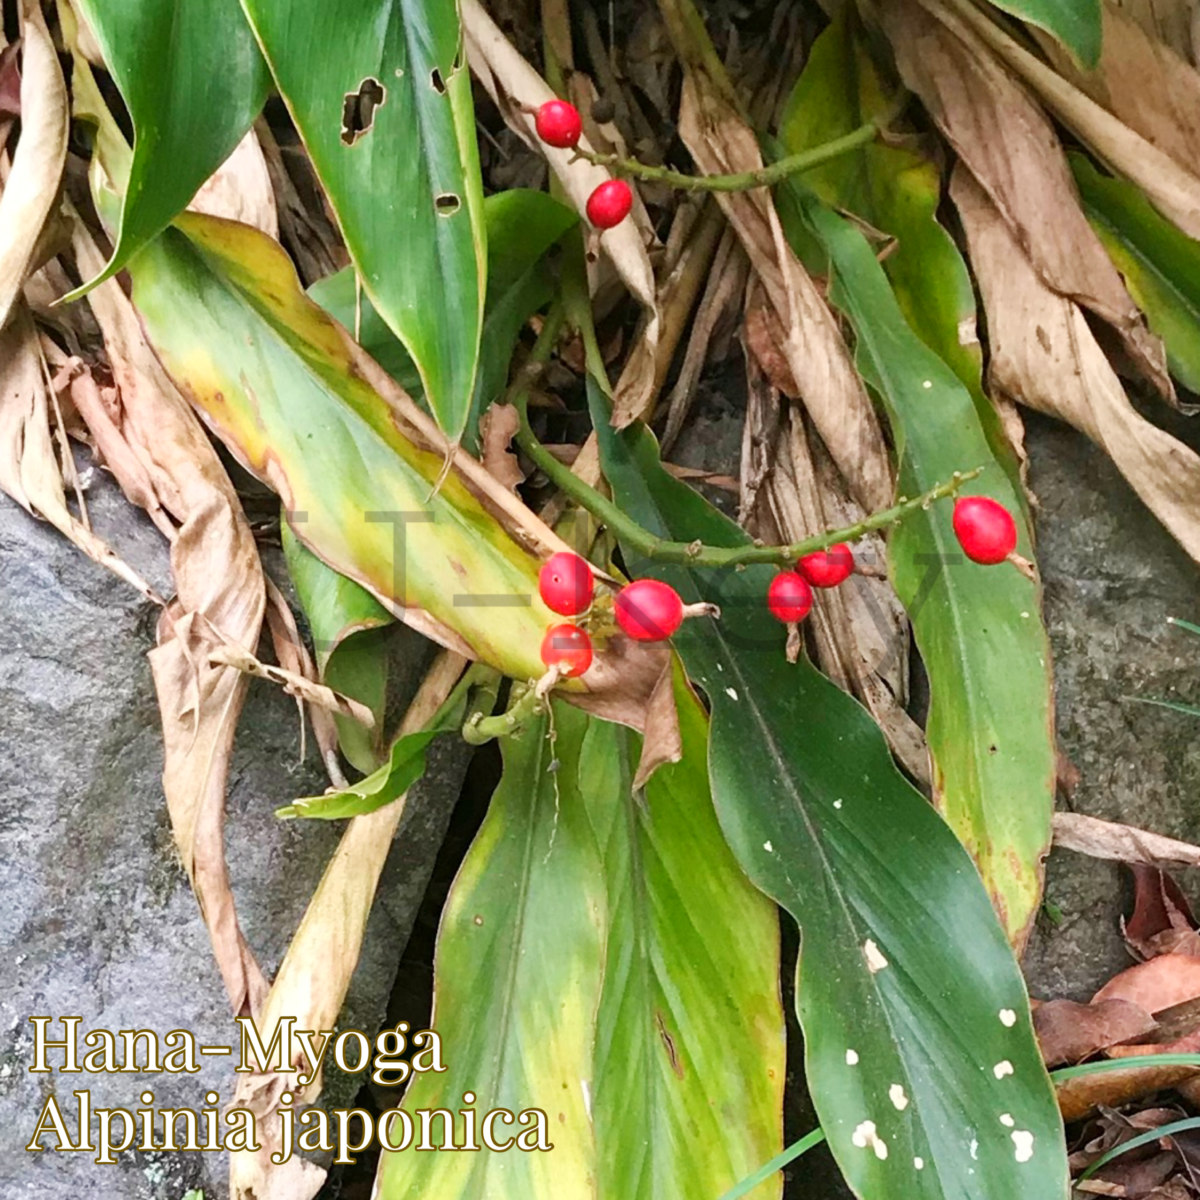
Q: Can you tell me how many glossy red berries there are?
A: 8